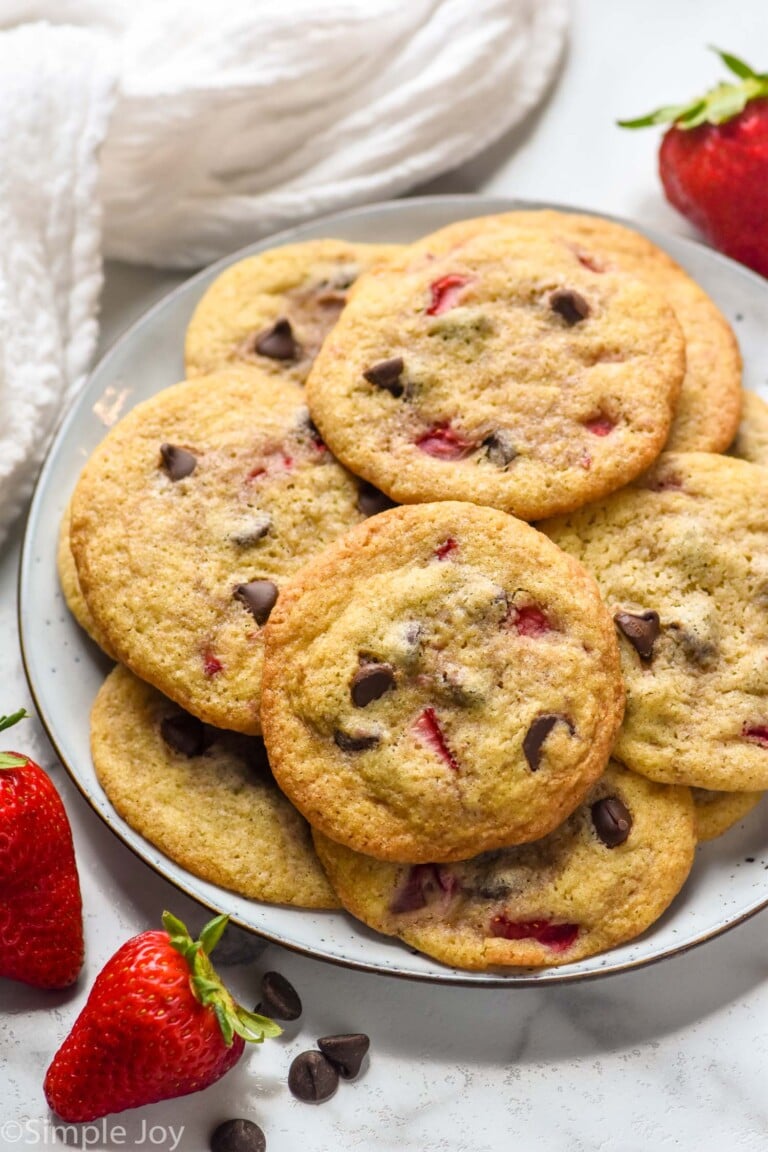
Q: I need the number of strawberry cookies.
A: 11